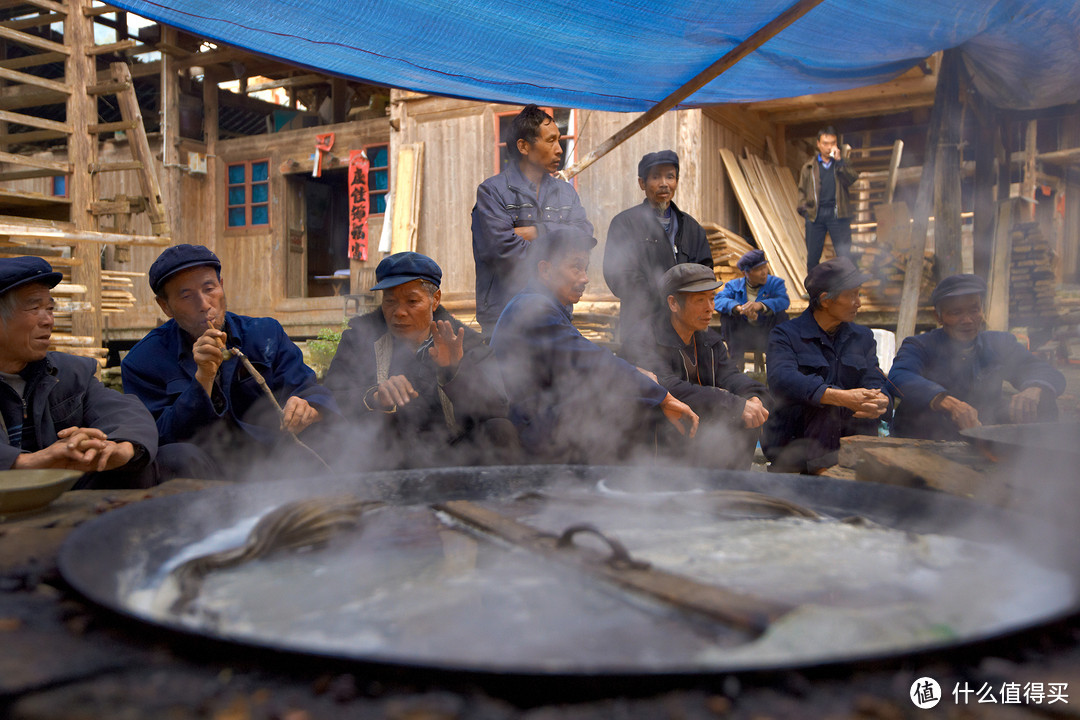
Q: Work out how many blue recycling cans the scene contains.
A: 0